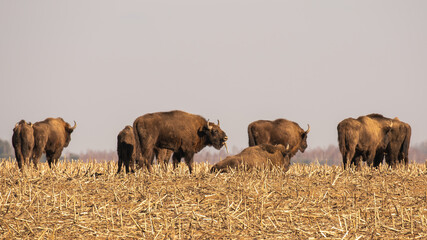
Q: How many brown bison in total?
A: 8